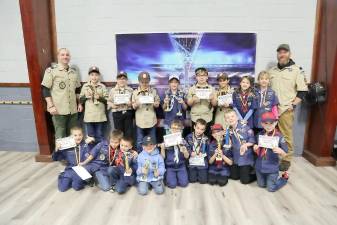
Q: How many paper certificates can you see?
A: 9